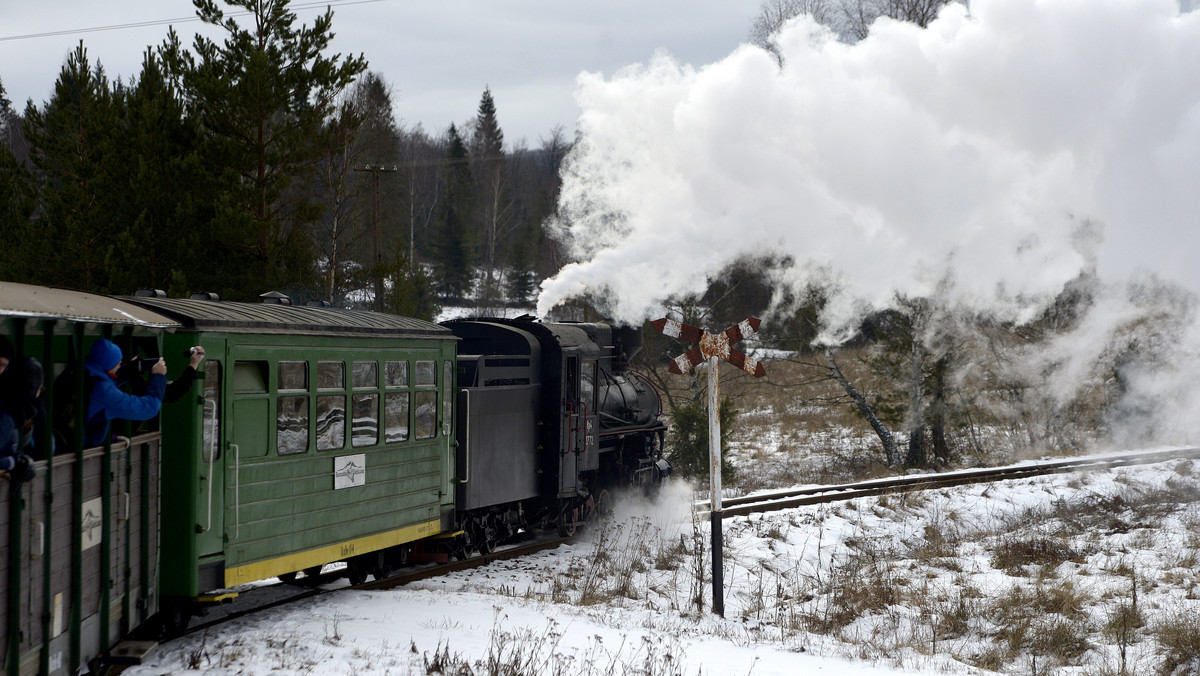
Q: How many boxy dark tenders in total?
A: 1